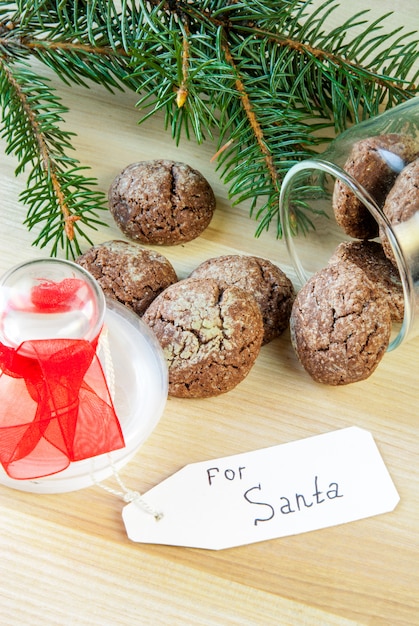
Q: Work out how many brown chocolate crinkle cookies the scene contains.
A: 8